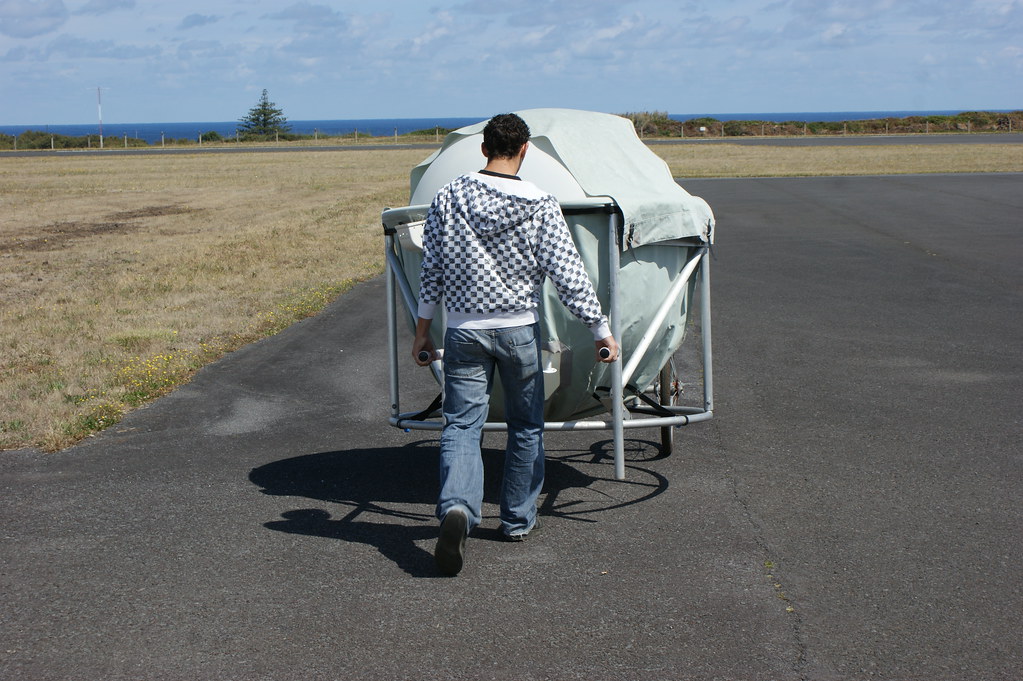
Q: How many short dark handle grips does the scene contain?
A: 2